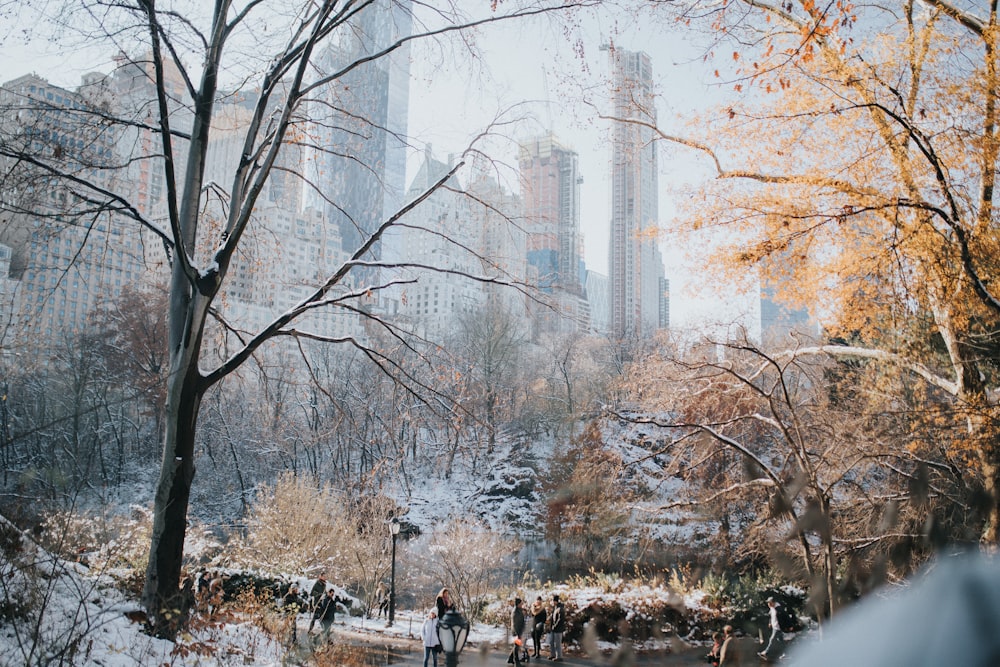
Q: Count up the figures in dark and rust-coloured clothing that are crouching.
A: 2